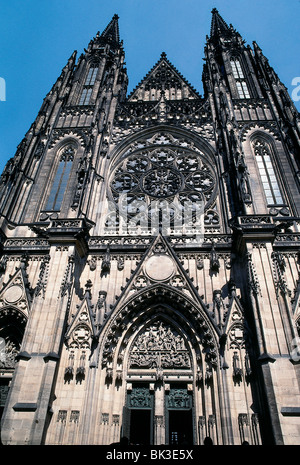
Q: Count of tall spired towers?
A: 2